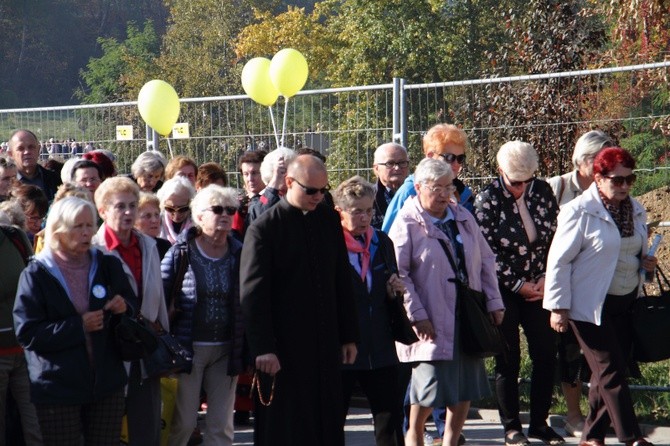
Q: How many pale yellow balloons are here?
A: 3